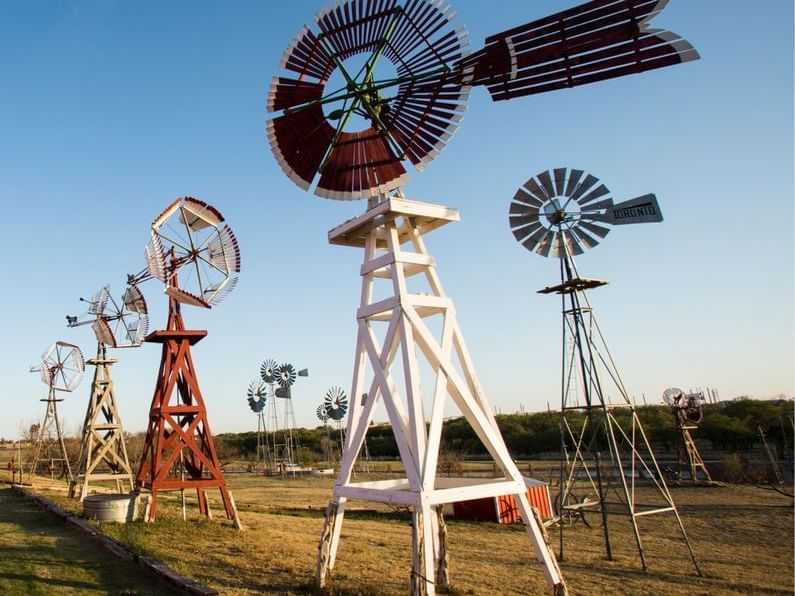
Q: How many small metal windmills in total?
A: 5